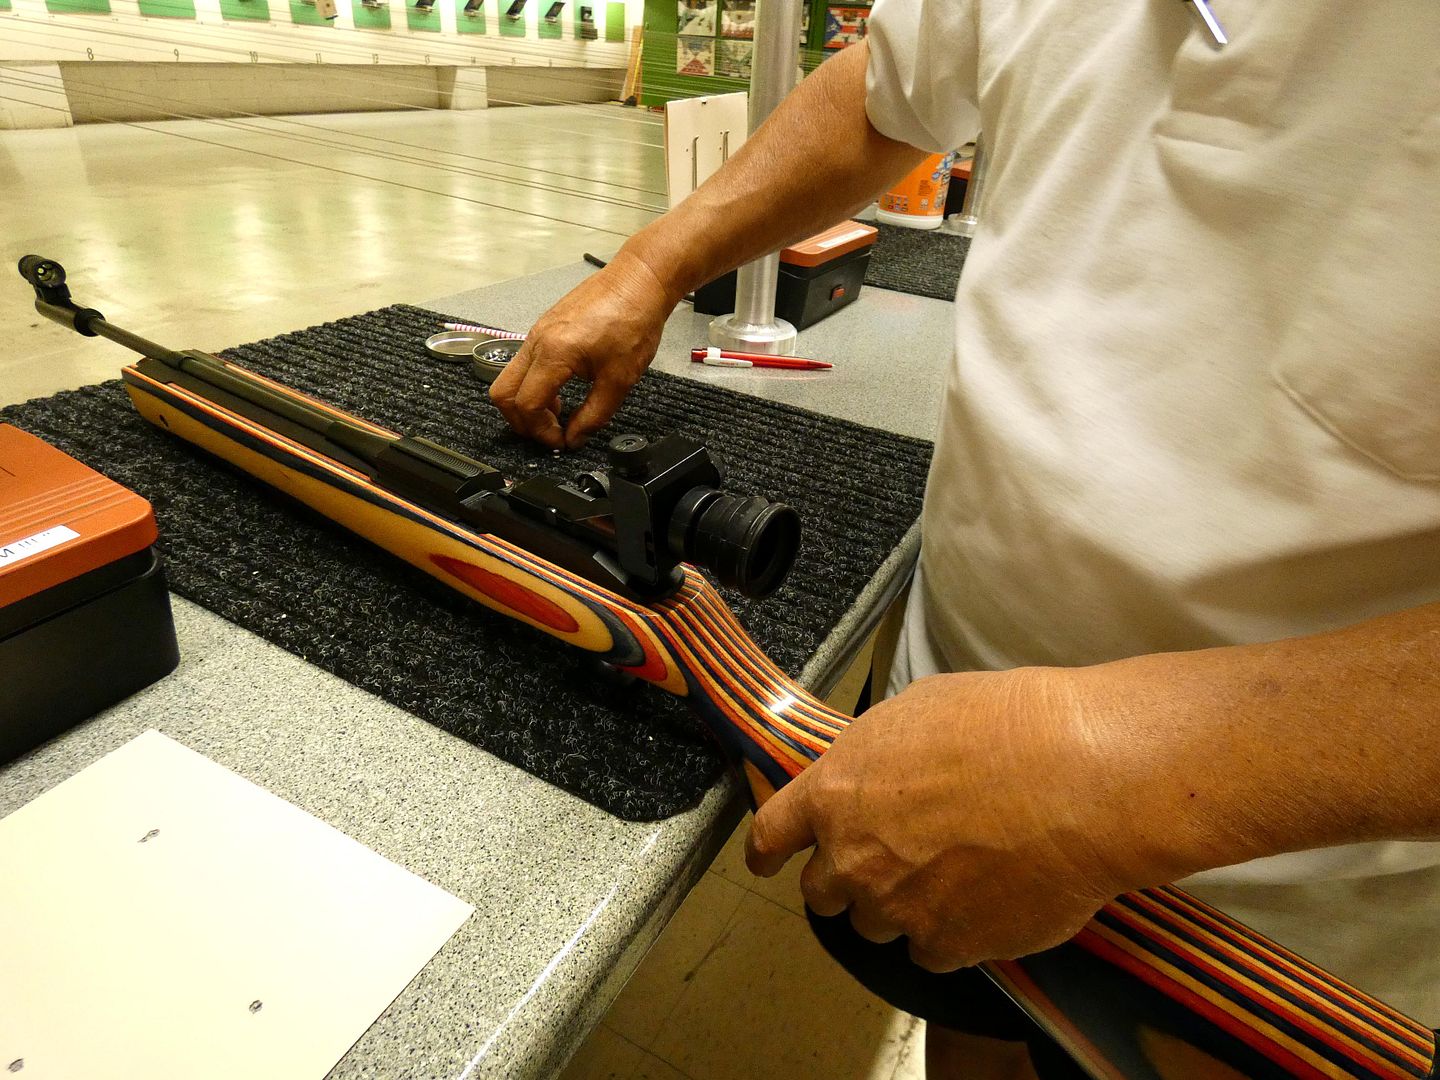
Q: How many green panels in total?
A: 12